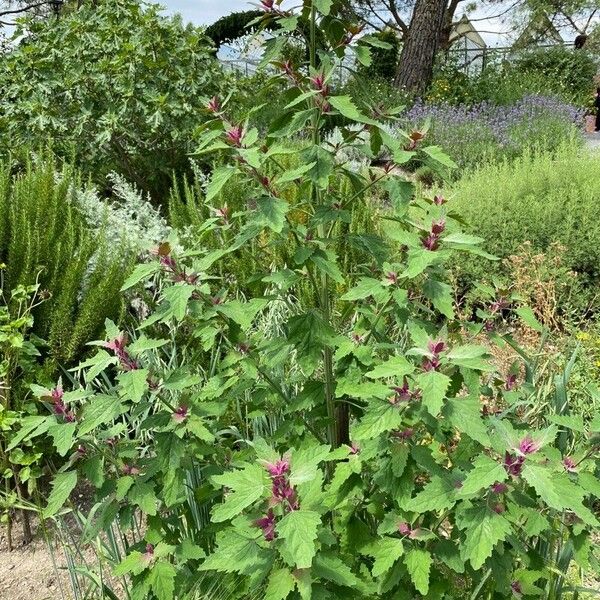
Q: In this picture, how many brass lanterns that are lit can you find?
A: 0